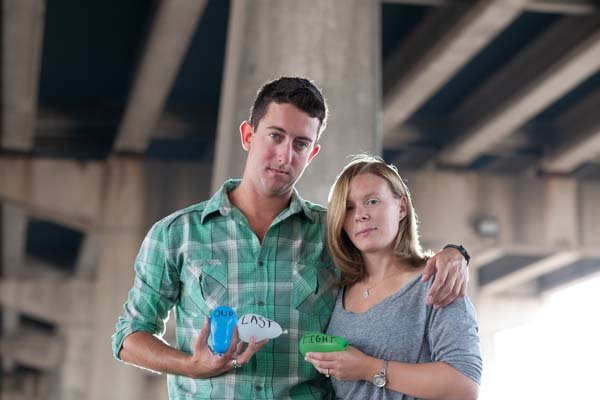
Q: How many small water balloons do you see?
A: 3